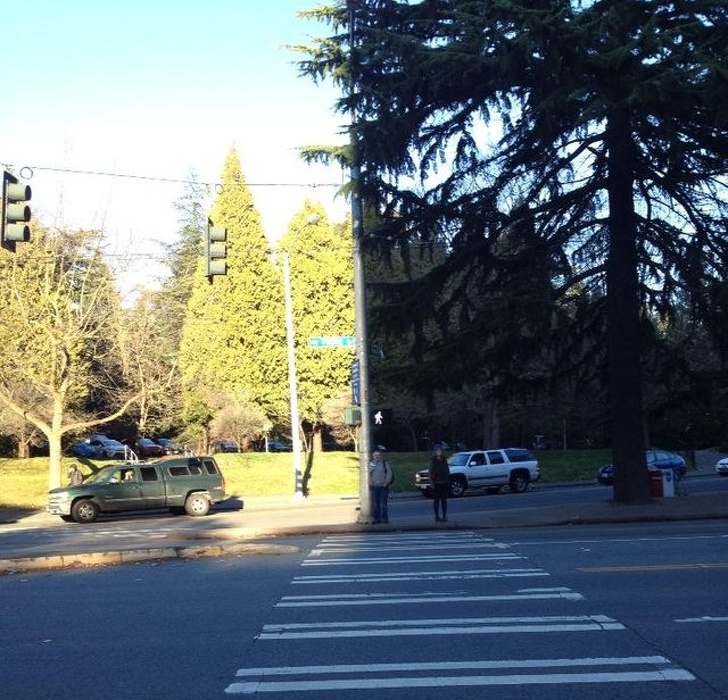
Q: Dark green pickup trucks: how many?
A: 1